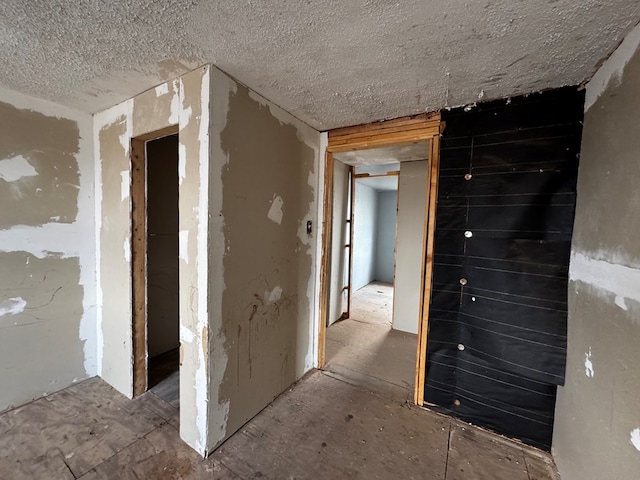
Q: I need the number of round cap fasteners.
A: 5